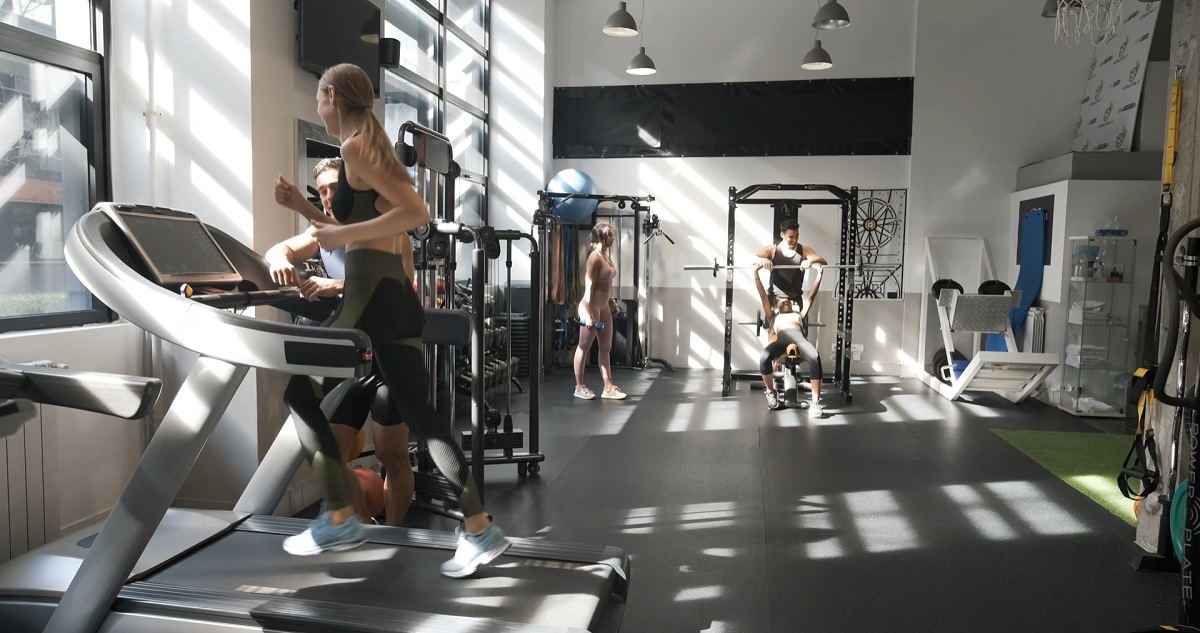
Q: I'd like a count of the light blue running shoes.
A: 2